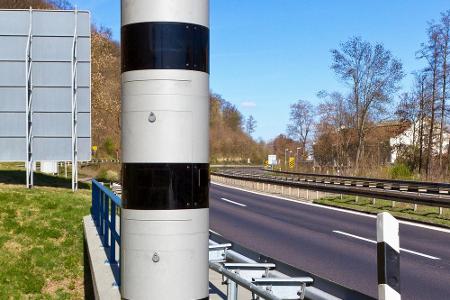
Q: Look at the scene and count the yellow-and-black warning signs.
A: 2